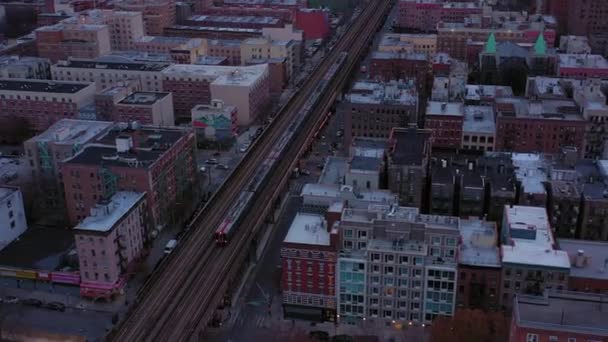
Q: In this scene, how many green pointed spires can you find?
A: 2